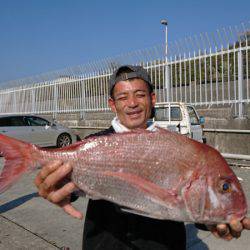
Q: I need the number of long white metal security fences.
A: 1